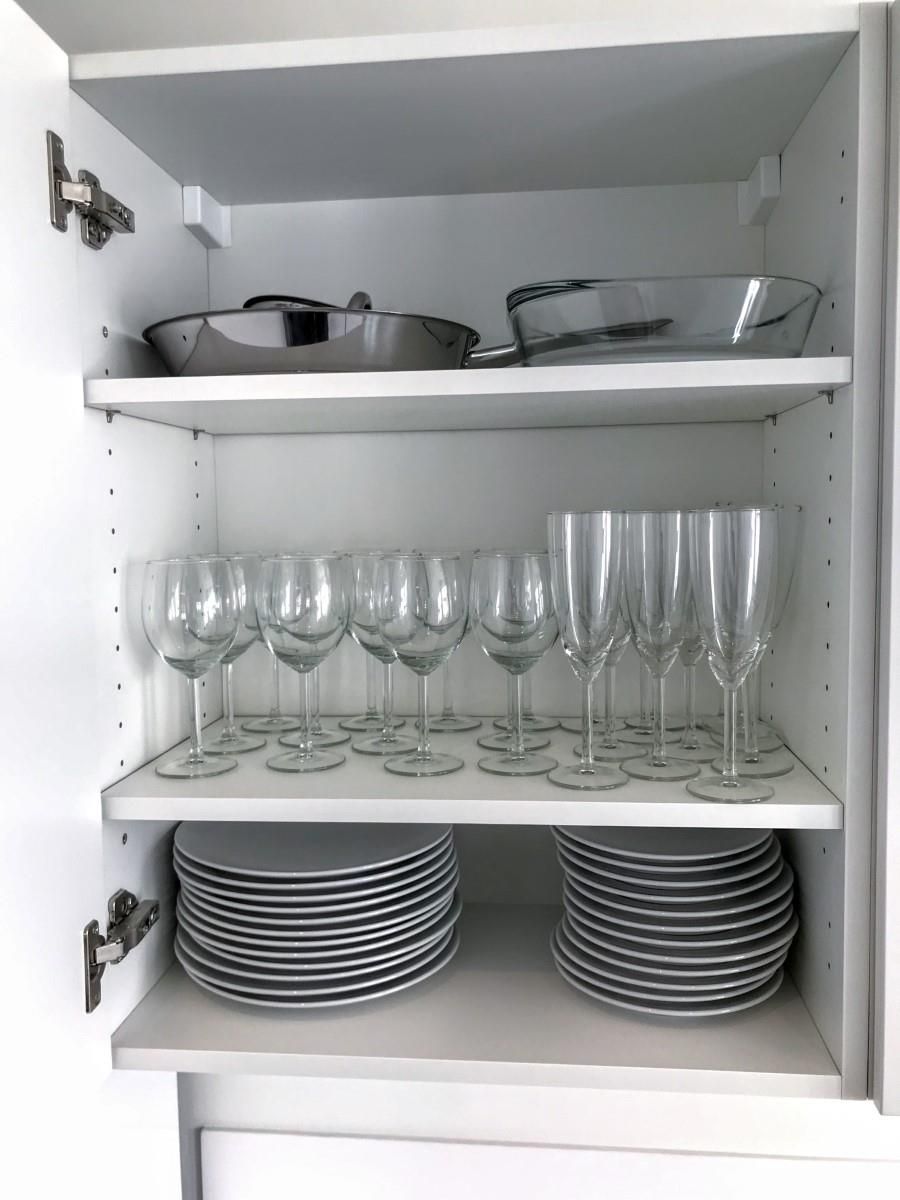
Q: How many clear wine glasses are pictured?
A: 12